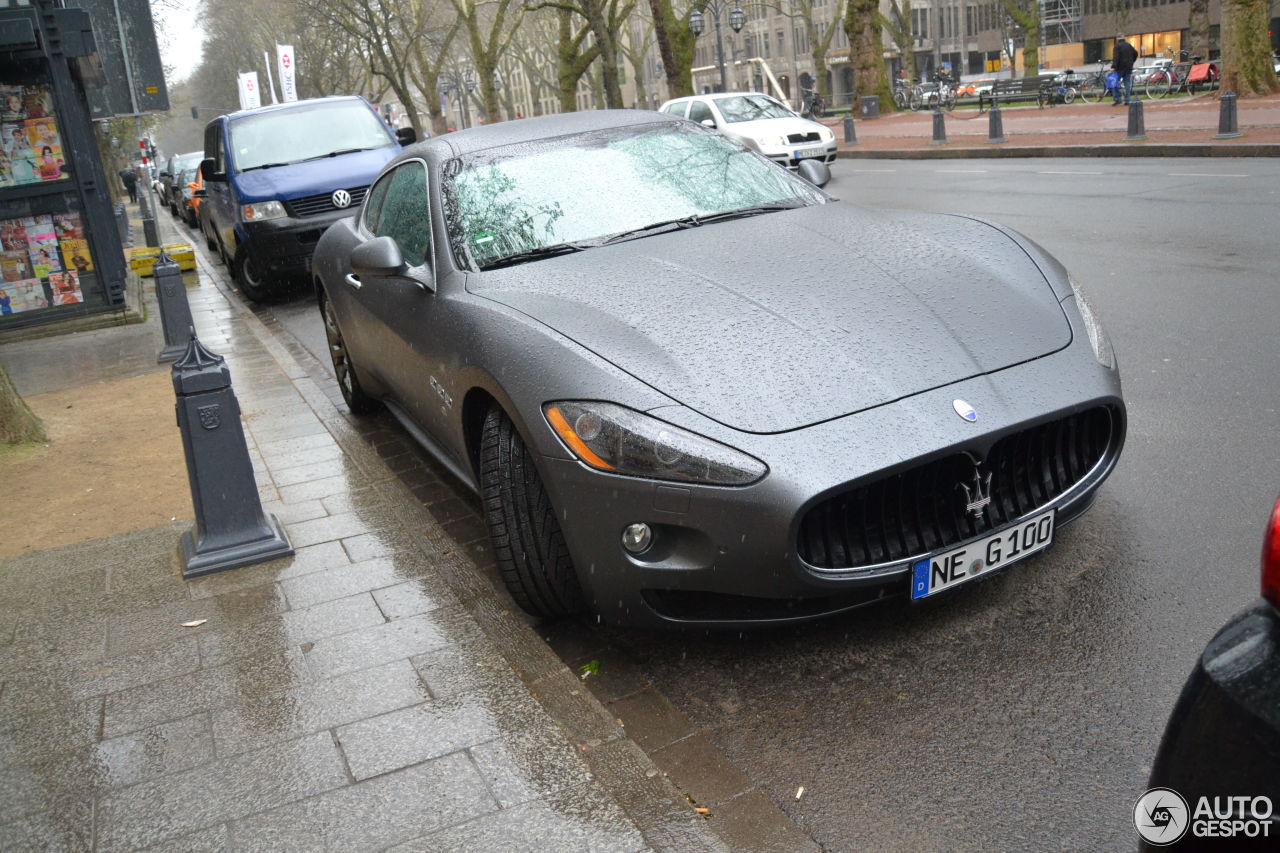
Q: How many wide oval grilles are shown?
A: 1